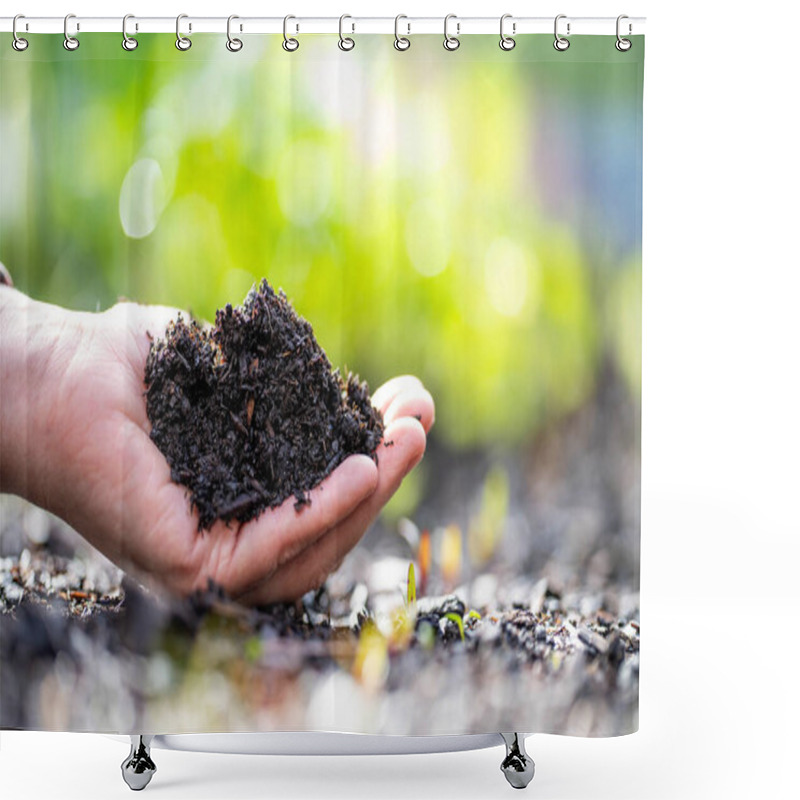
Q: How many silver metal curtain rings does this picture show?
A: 12